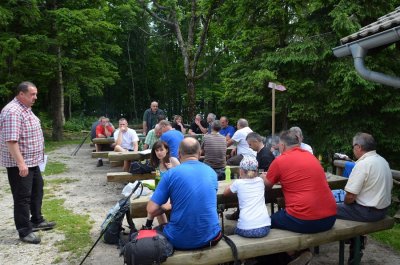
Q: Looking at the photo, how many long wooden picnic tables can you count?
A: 3